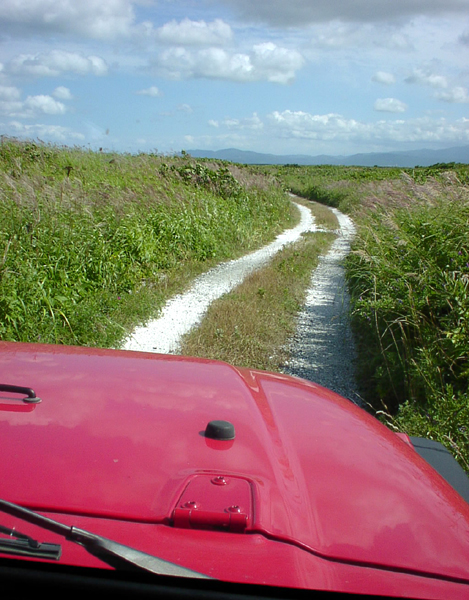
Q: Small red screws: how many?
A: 3